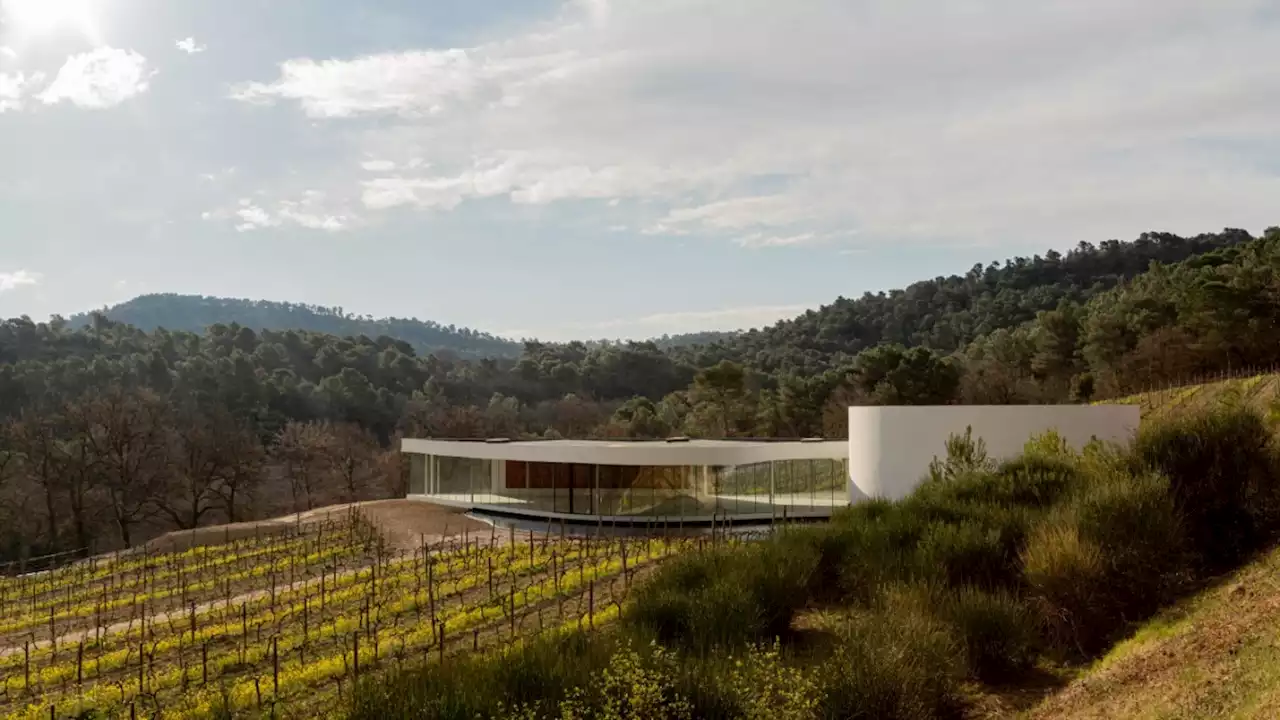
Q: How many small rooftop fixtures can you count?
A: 3